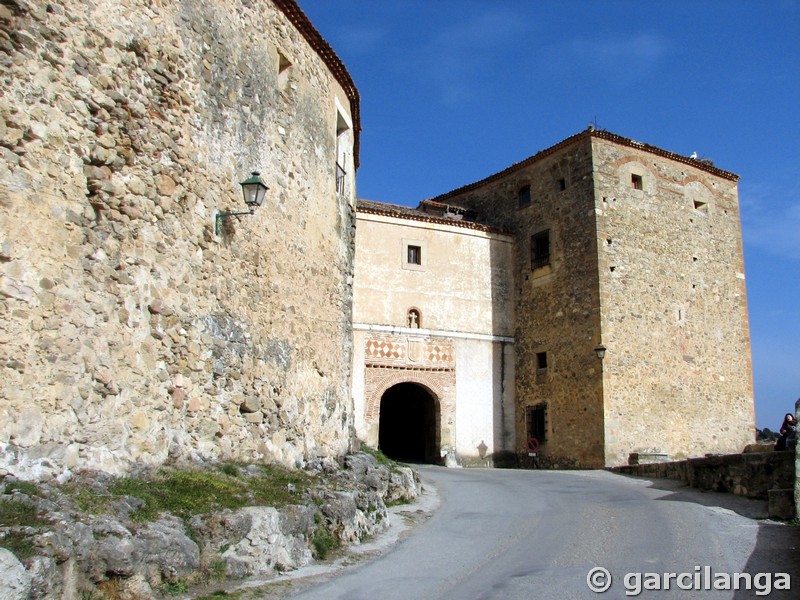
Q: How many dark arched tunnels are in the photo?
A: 1